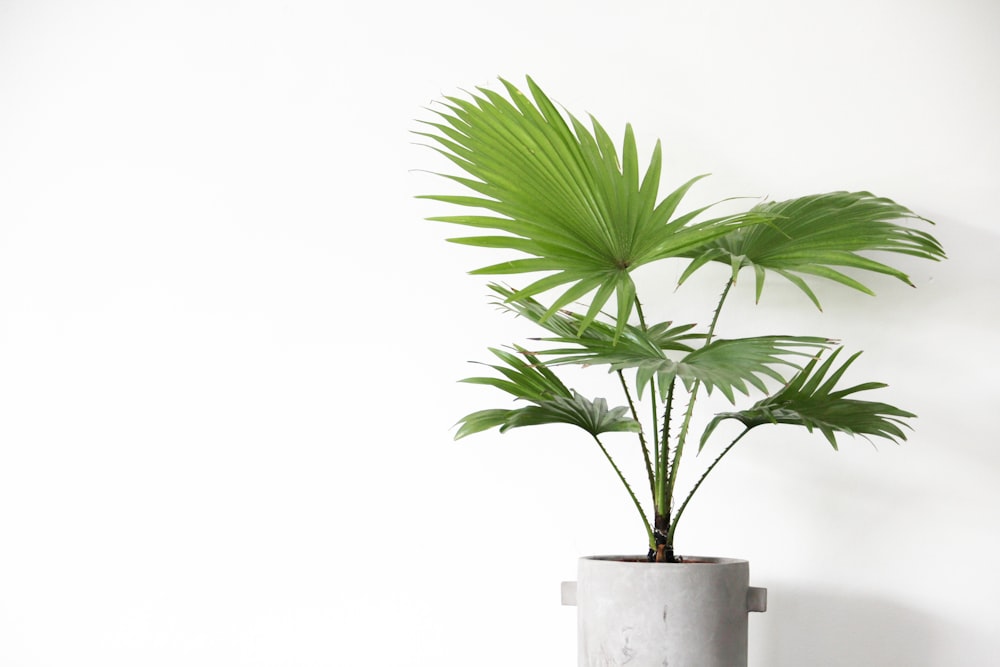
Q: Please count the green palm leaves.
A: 6